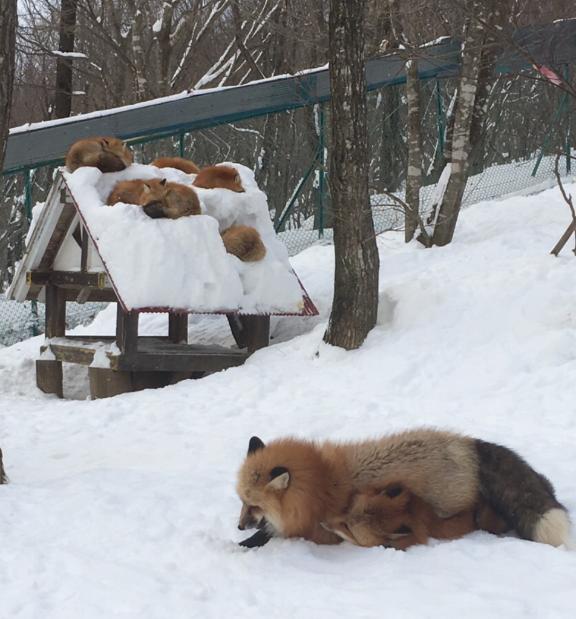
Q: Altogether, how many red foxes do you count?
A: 8